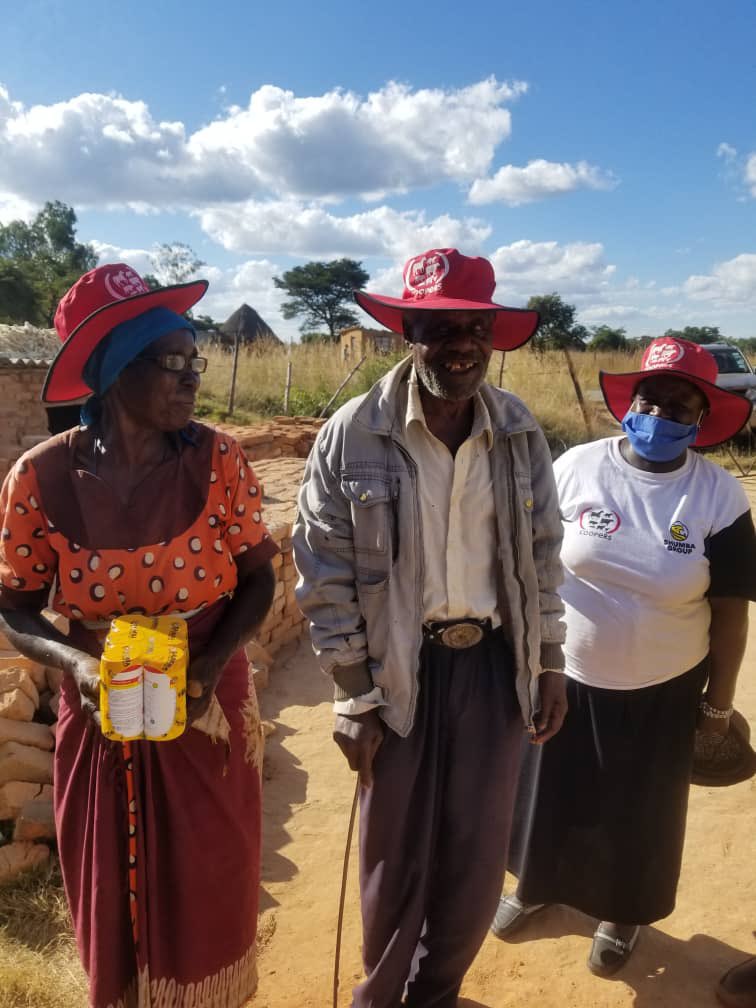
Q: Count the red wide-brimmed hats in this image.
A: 3